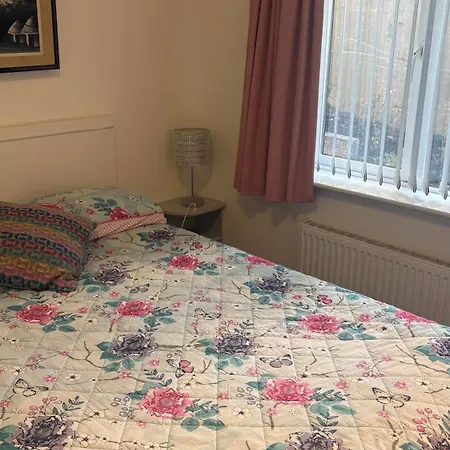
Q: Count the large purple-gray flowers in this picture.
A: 9